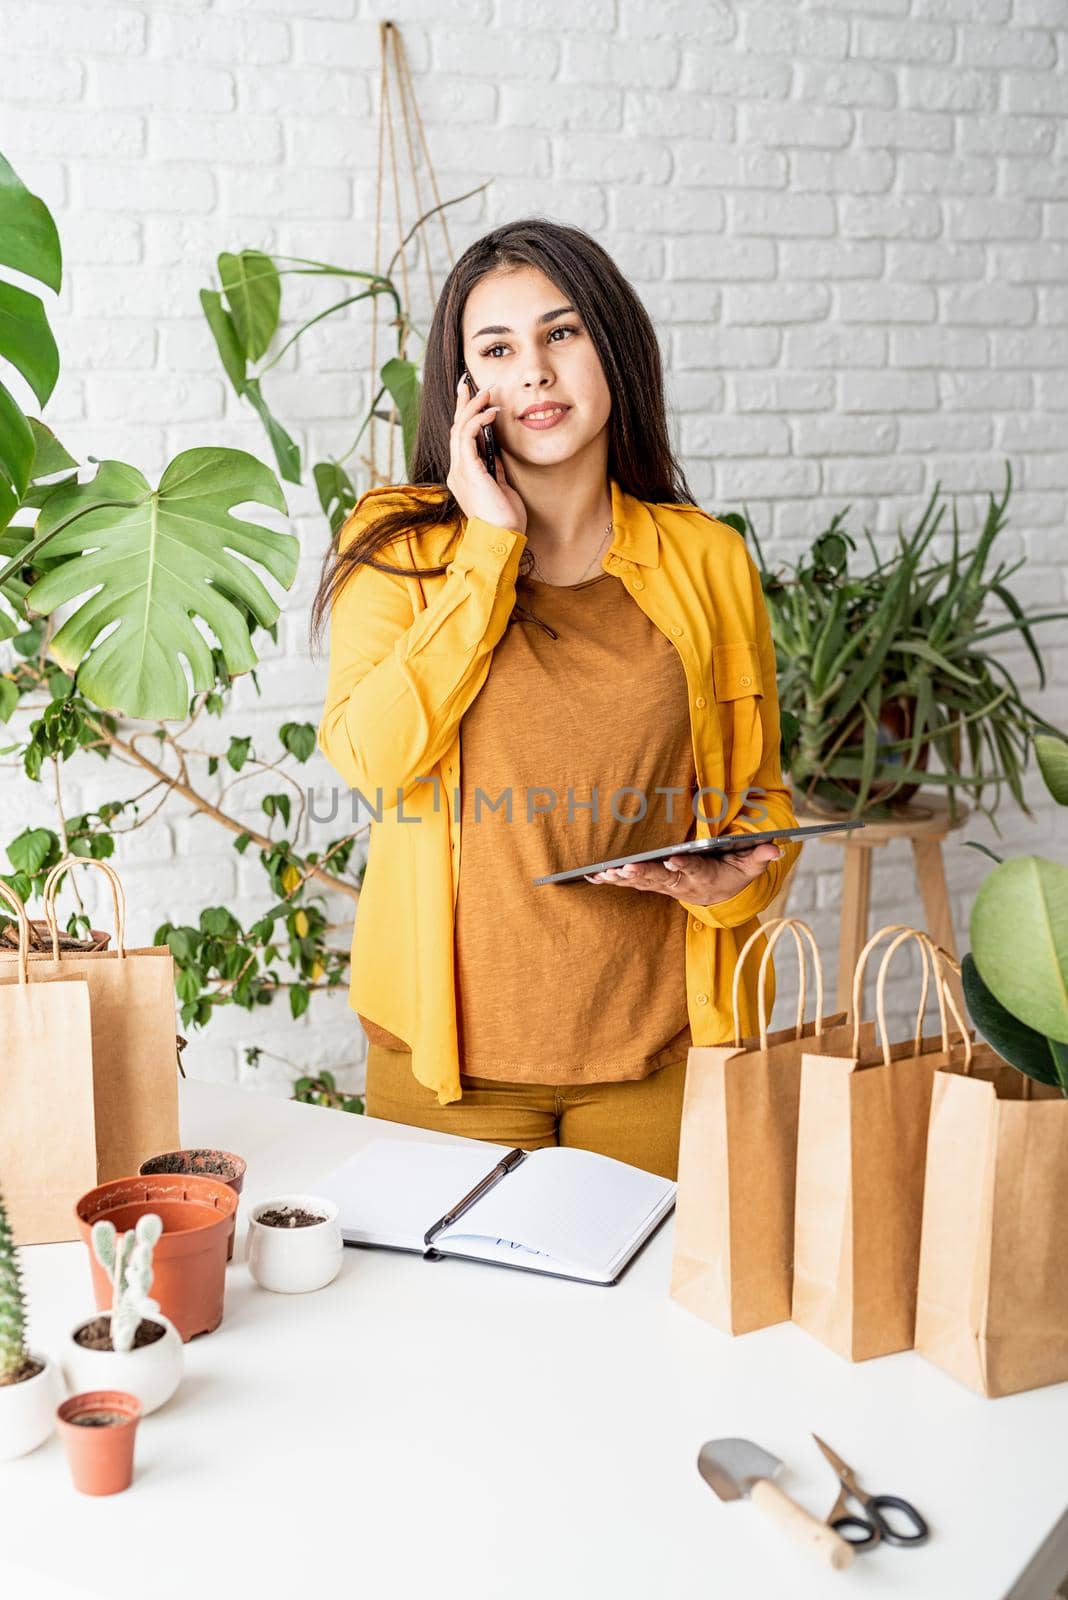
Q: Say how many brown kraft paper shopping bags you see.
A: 5